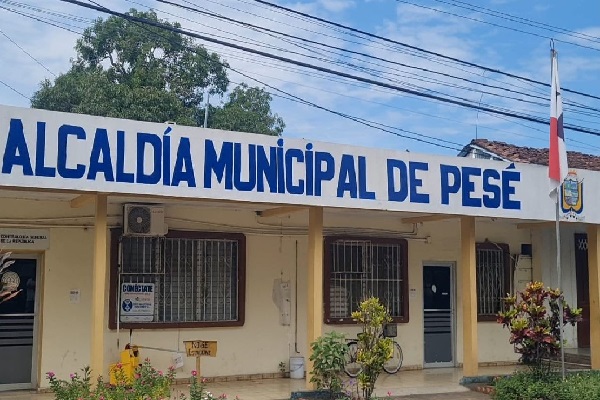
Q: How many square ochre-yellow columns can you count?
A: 4